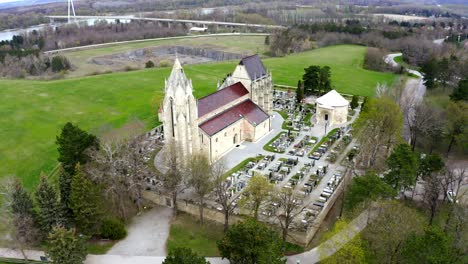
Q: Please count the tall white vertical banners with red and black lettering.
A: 0